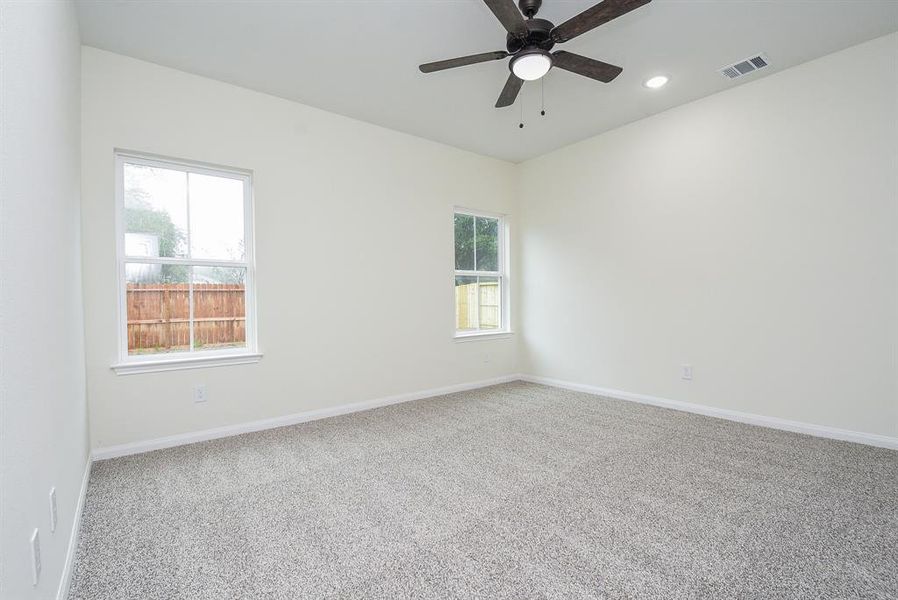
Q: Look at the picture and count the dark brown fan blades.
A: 5